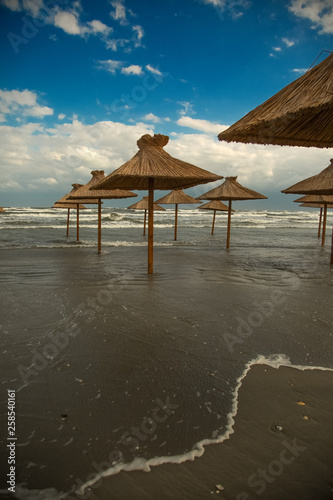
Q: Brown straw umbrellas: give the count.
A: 12